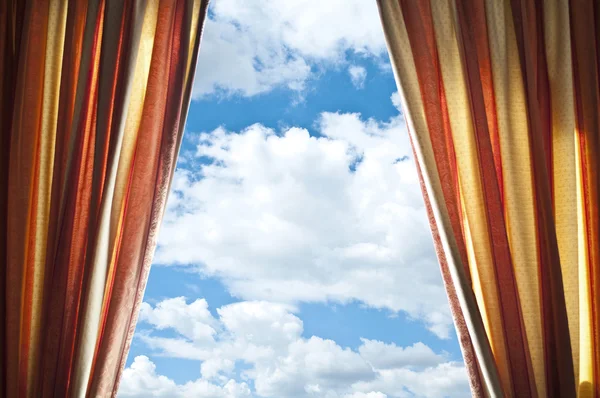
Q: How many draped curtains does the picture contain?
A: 2